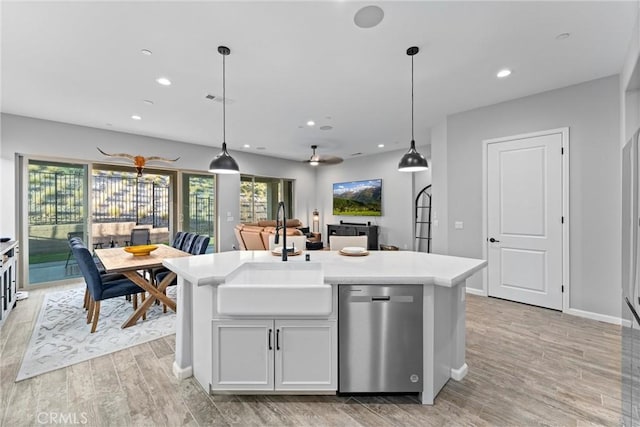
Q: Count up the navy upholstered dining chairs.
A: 6